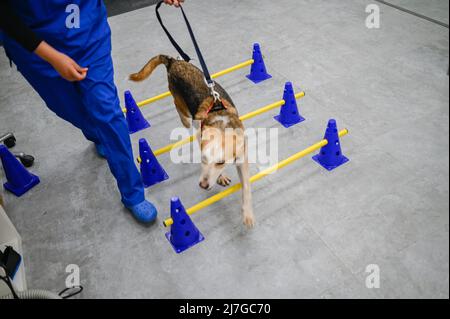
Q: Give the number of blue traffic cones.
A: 7